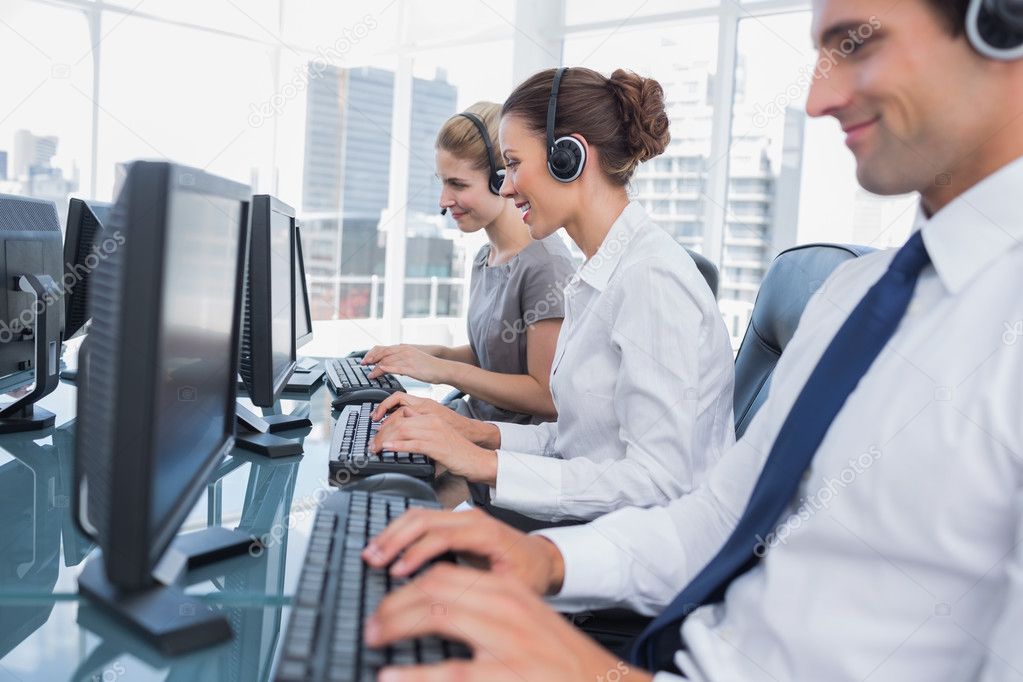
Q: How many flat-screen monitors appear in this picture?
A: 5